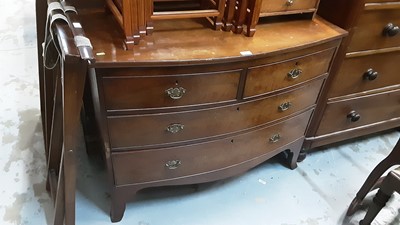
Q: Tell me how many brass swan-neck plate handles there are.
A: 6